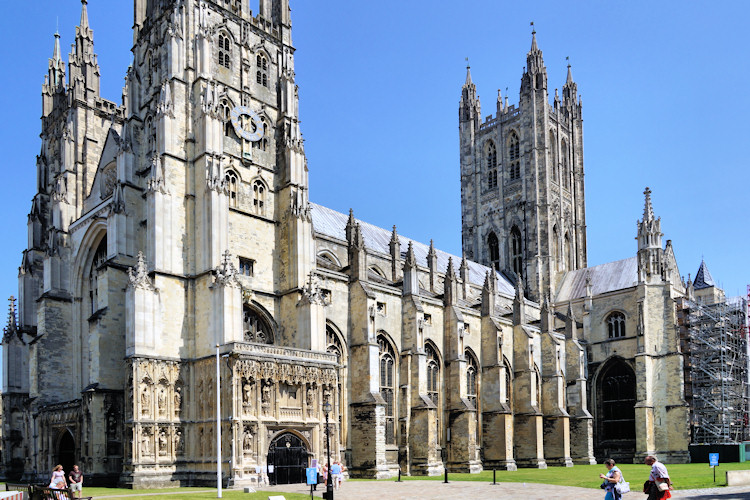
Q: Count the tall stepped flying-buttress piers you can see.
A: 7